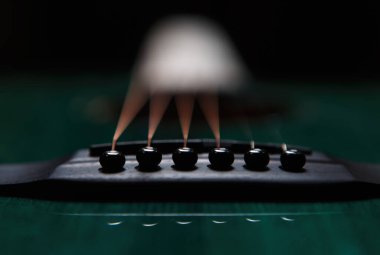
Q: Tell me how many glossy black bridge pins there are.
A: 6